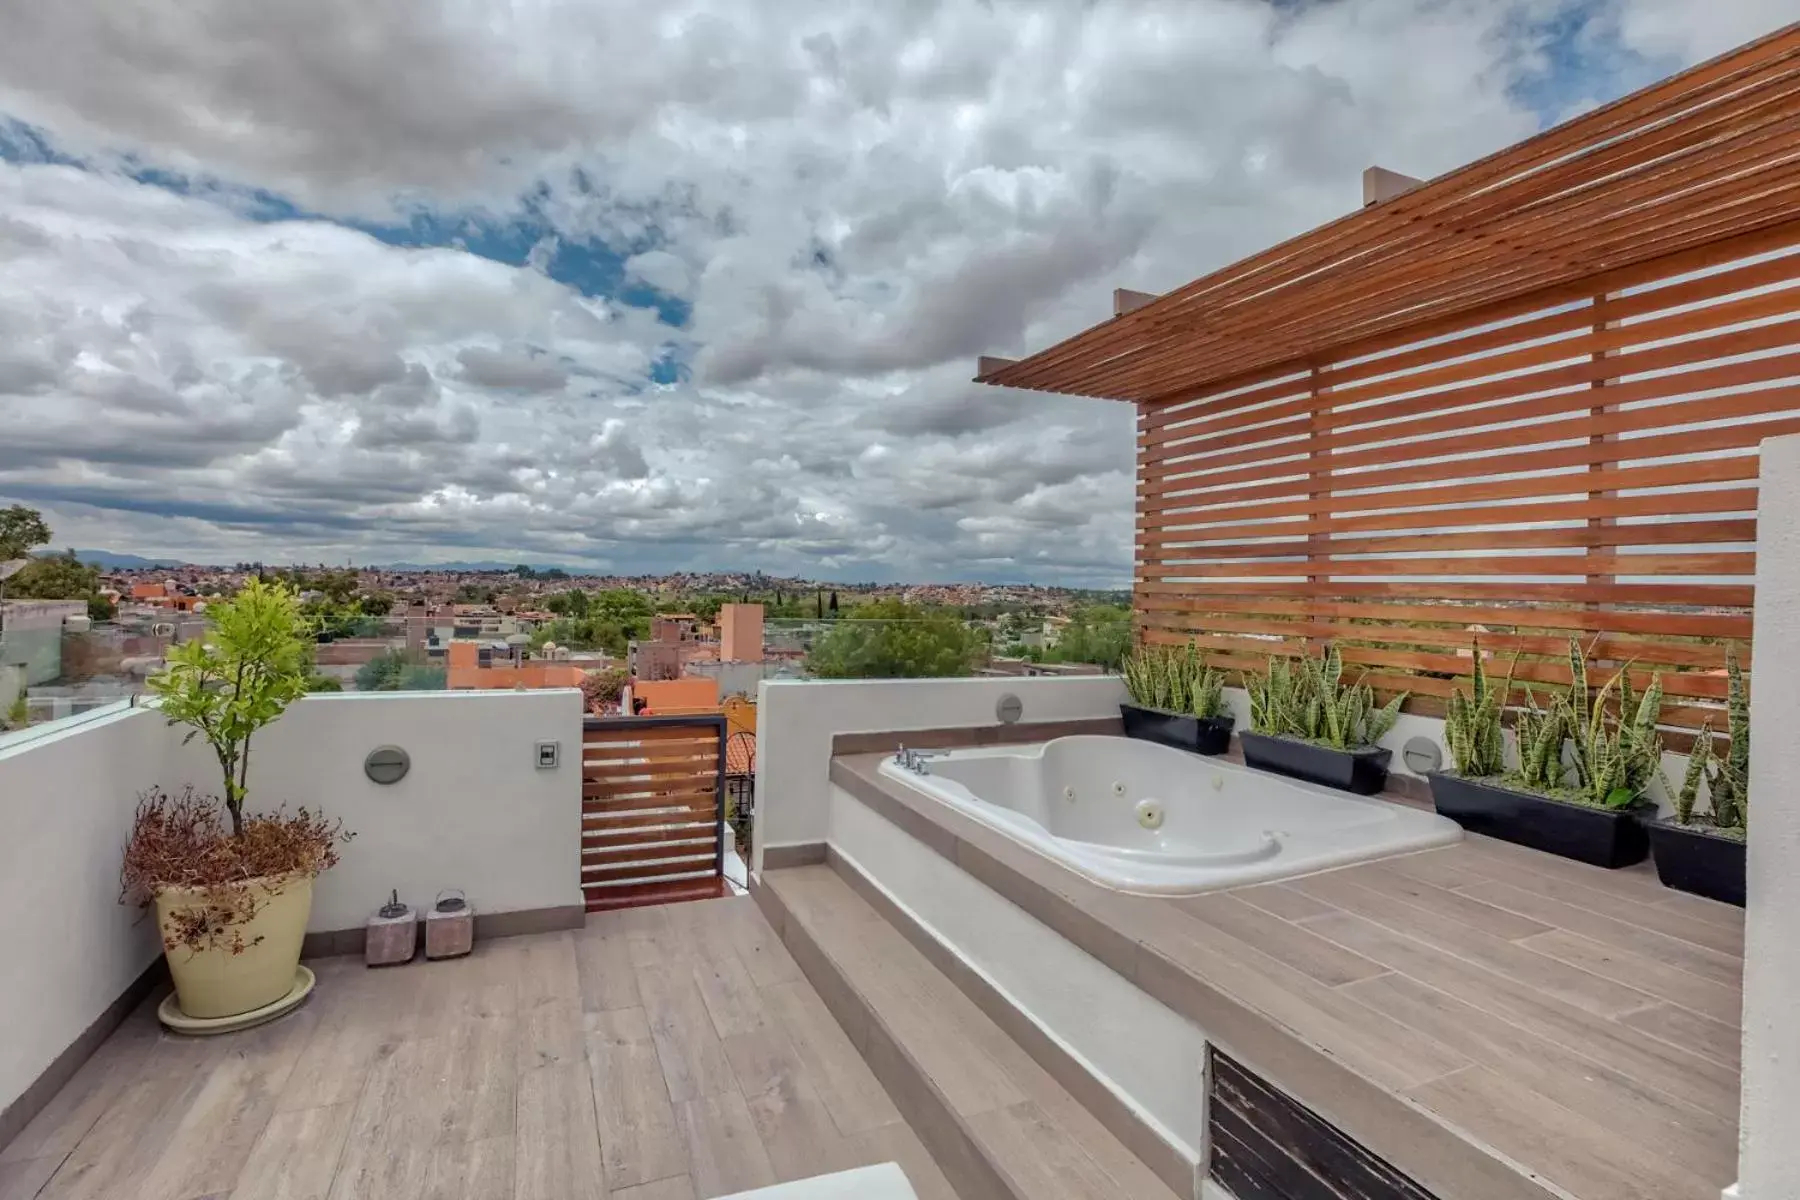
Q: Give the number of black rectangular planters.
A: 4